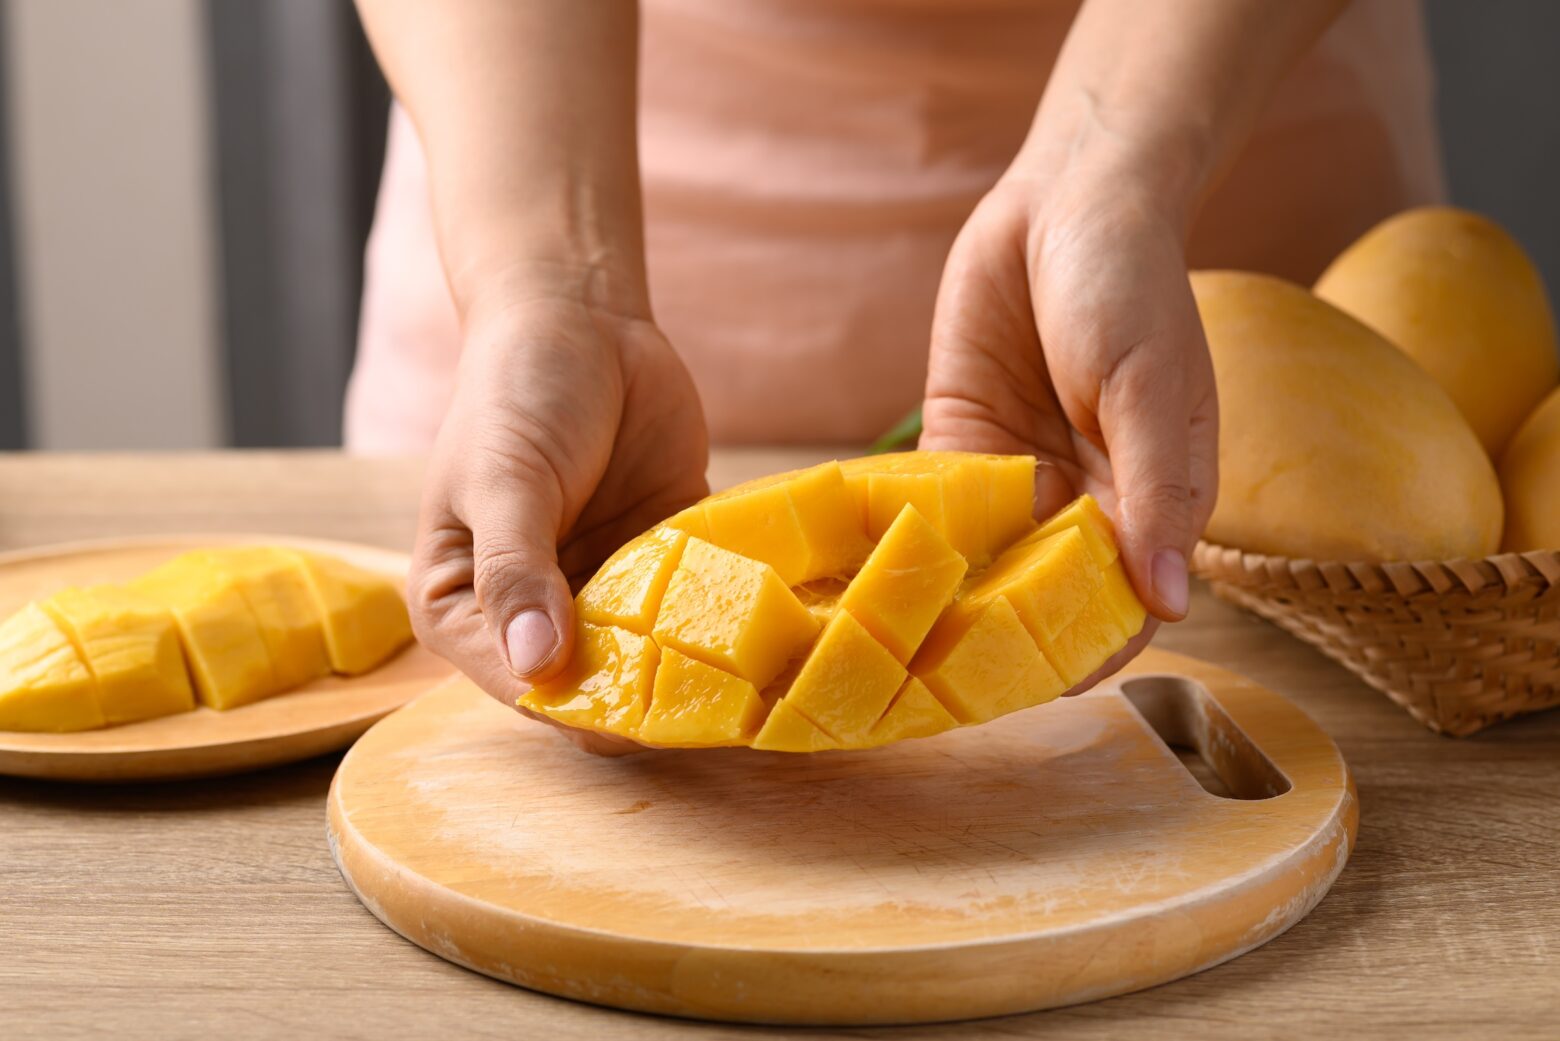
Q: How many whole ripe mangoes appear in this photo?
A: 3